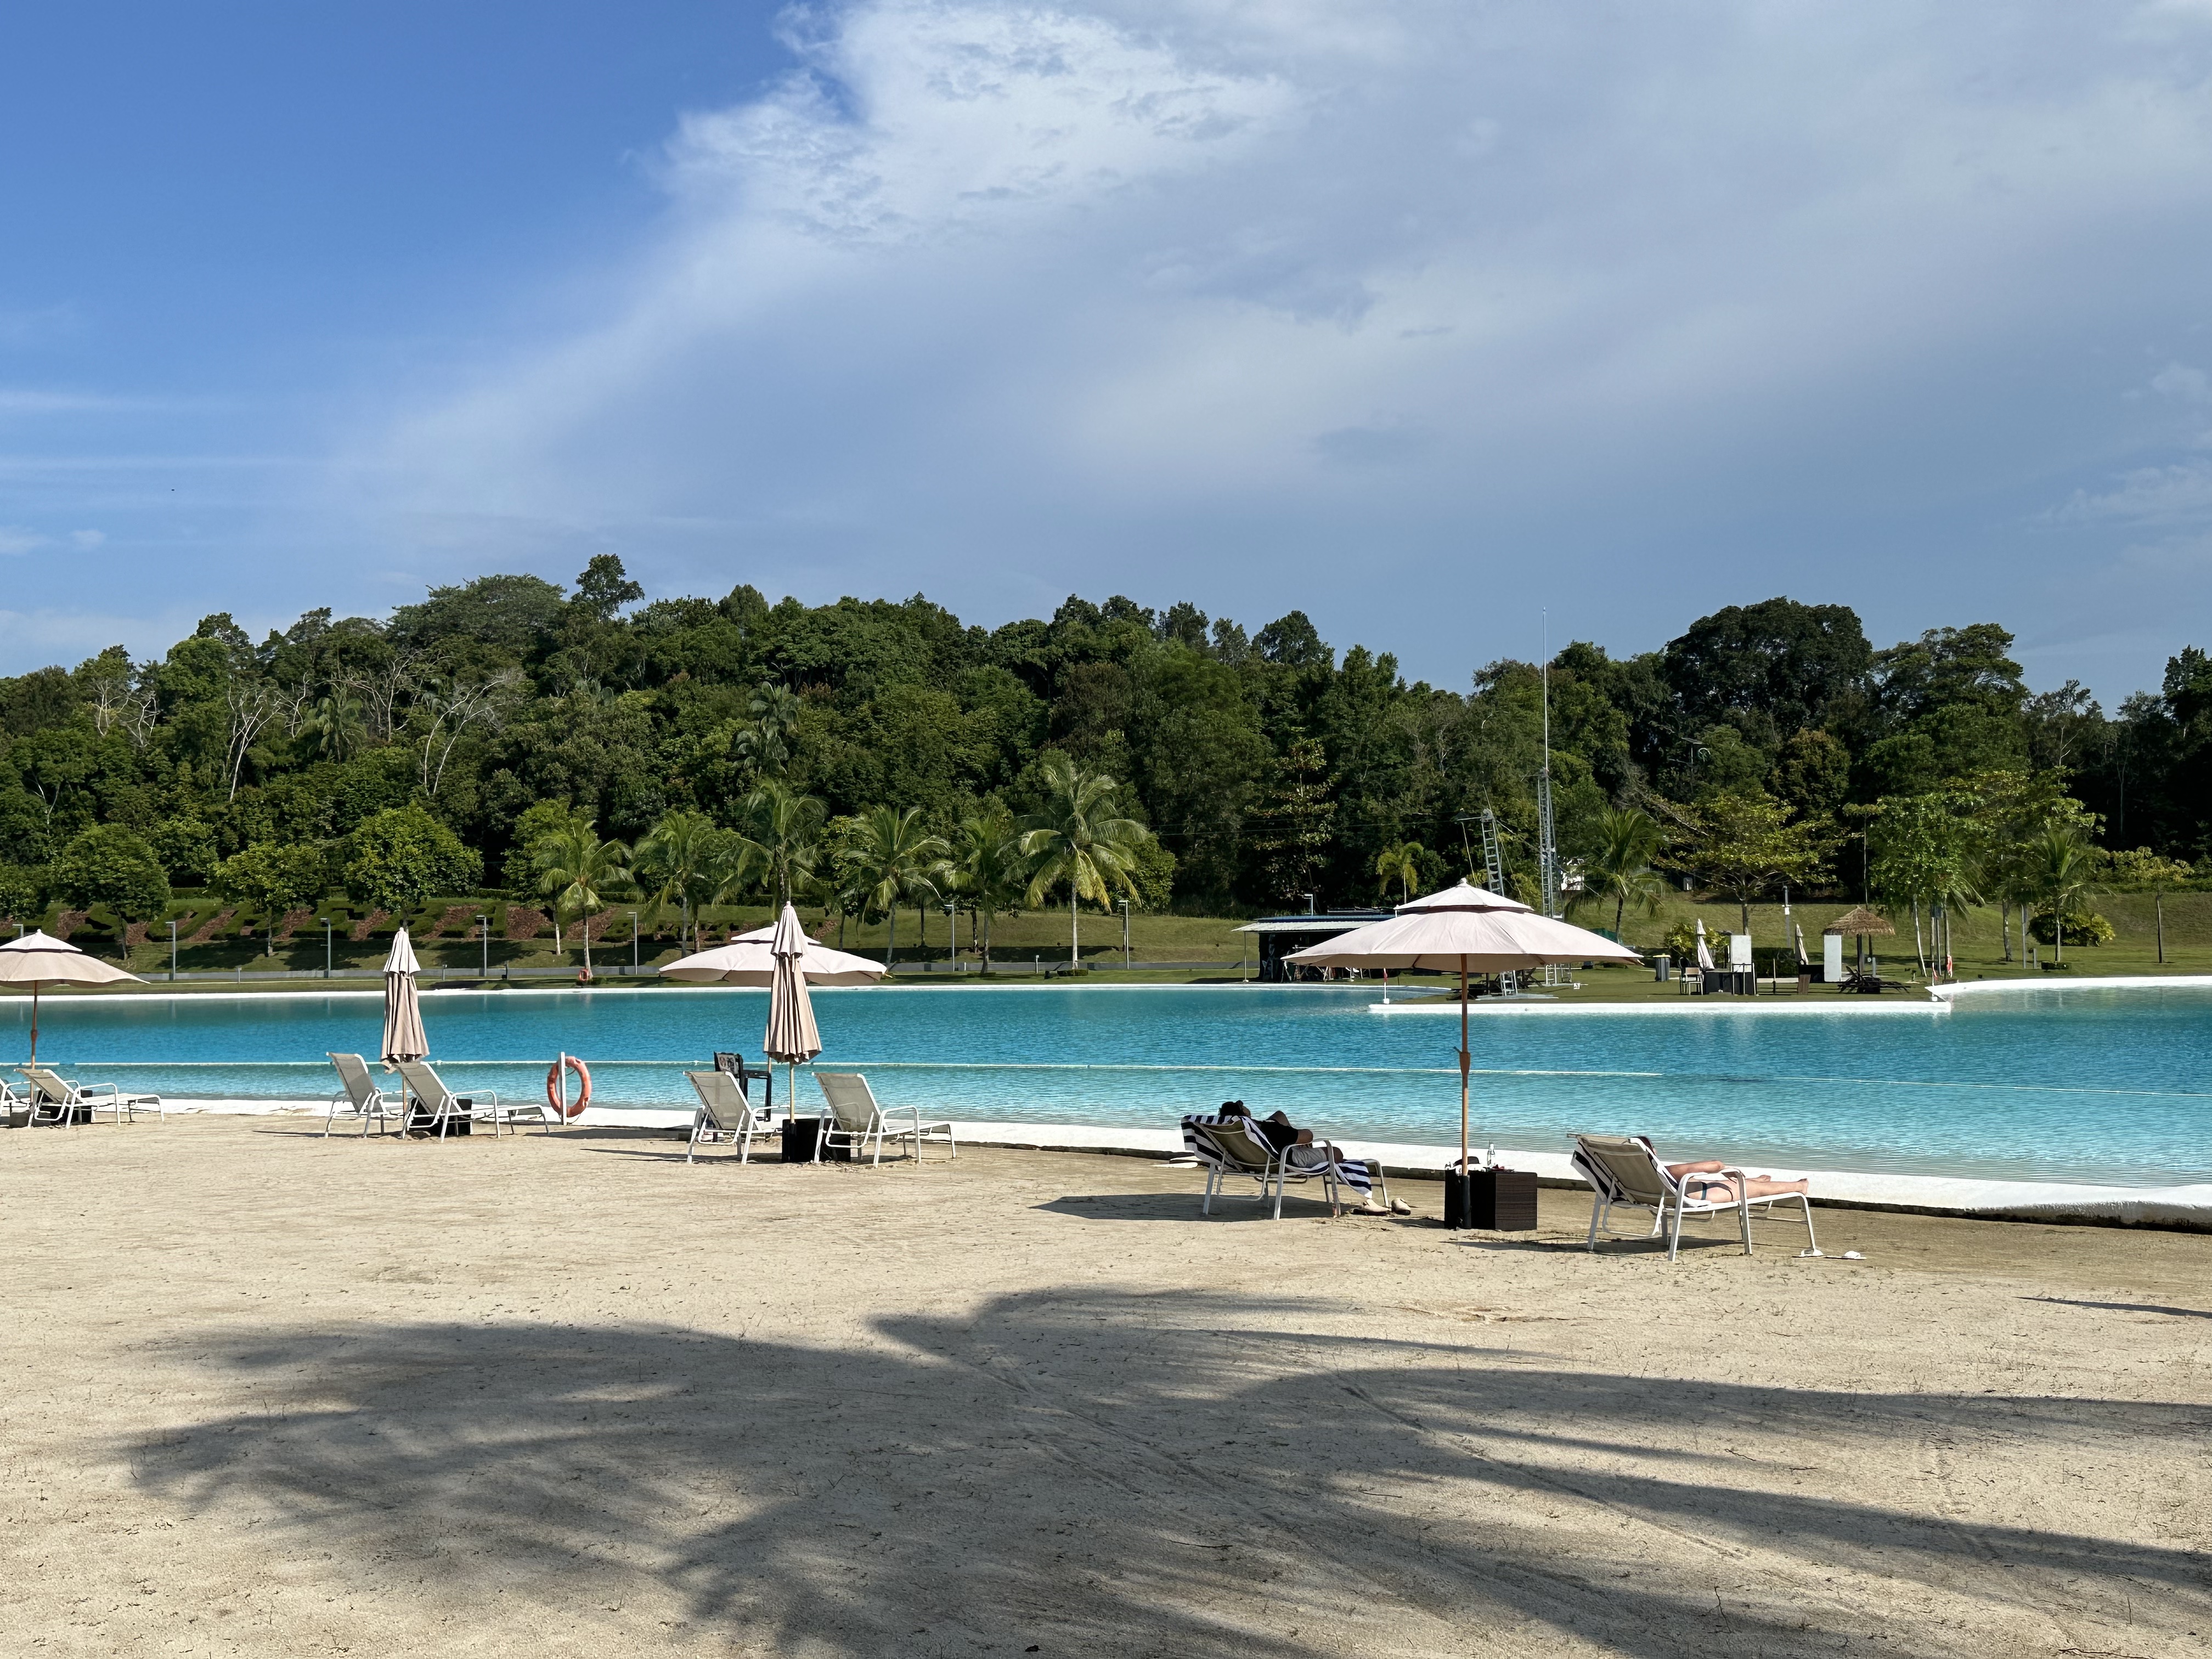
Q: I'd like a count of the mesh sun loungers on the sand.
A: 8